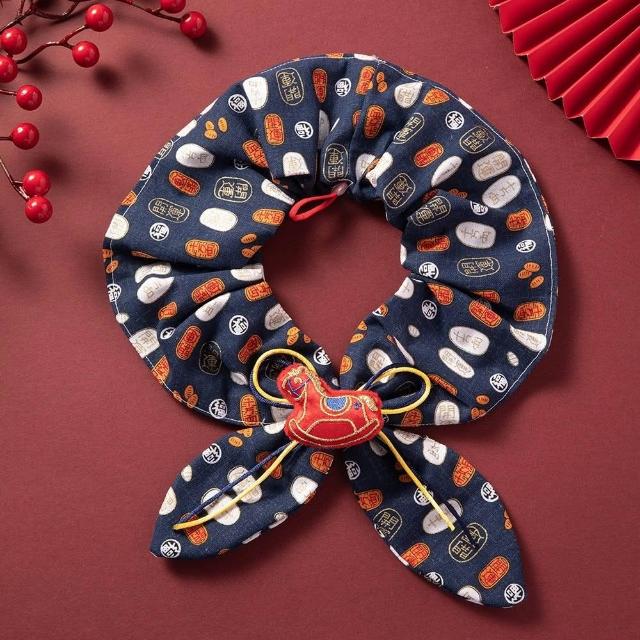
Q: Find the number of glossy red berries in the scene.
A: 10